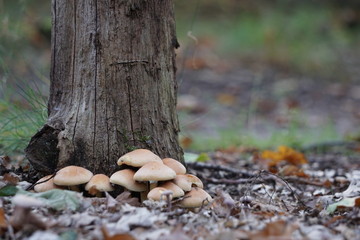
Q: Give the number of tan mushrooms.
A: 11